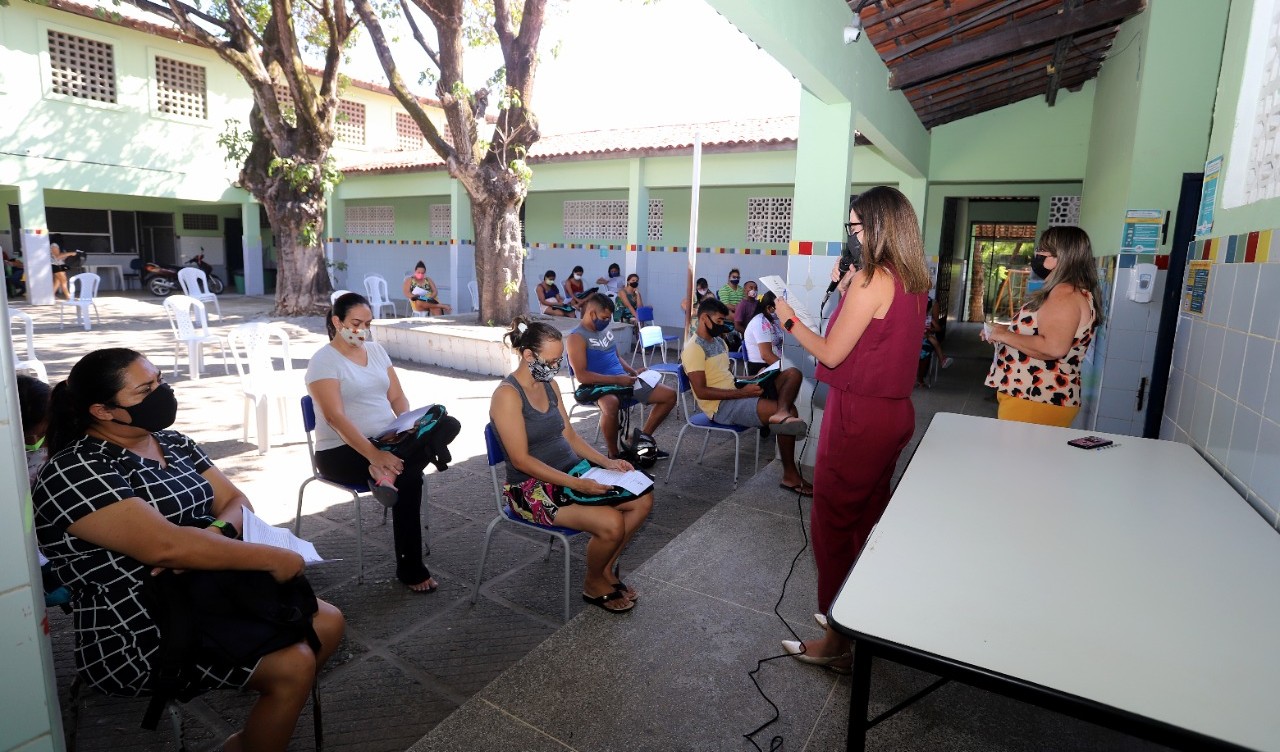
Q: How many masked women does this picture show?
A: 12